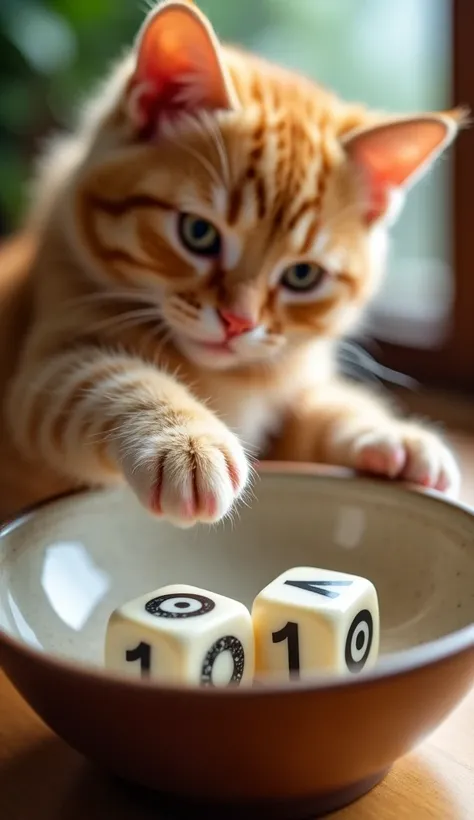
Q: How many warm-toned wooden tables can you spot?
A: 1